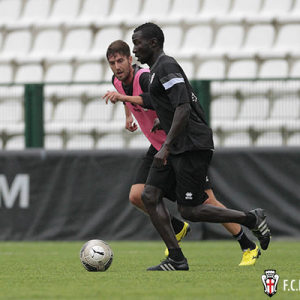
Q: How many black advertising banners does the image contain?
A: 1